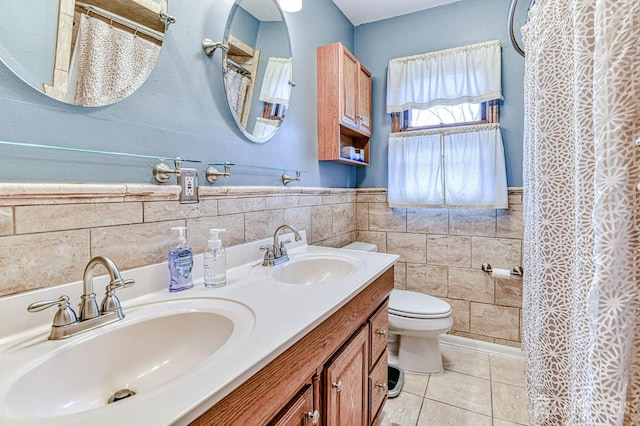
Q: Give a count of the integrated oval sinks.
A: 2